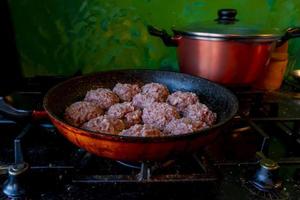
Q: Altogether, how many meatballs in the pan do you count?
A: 12